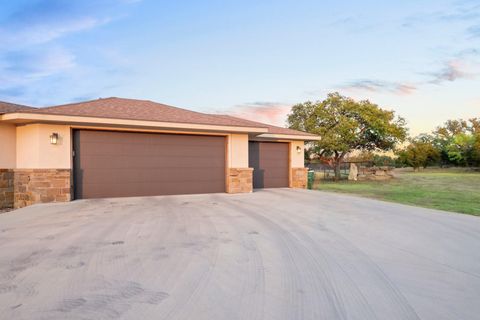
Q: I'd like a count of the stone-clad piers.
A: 3